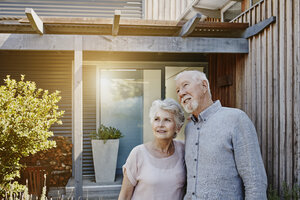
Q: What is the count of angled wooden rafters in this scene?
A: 4